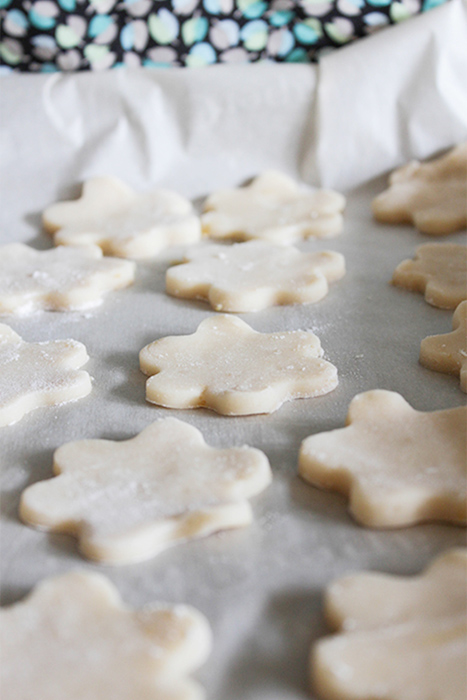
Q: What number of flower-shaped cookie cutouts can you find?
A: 13